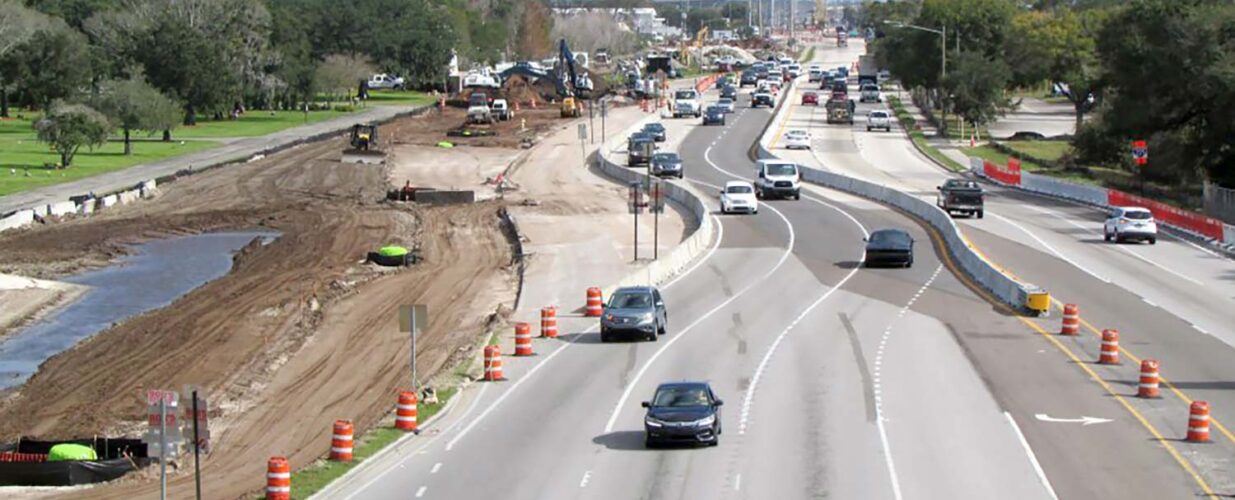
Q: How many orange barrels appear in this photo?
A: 11